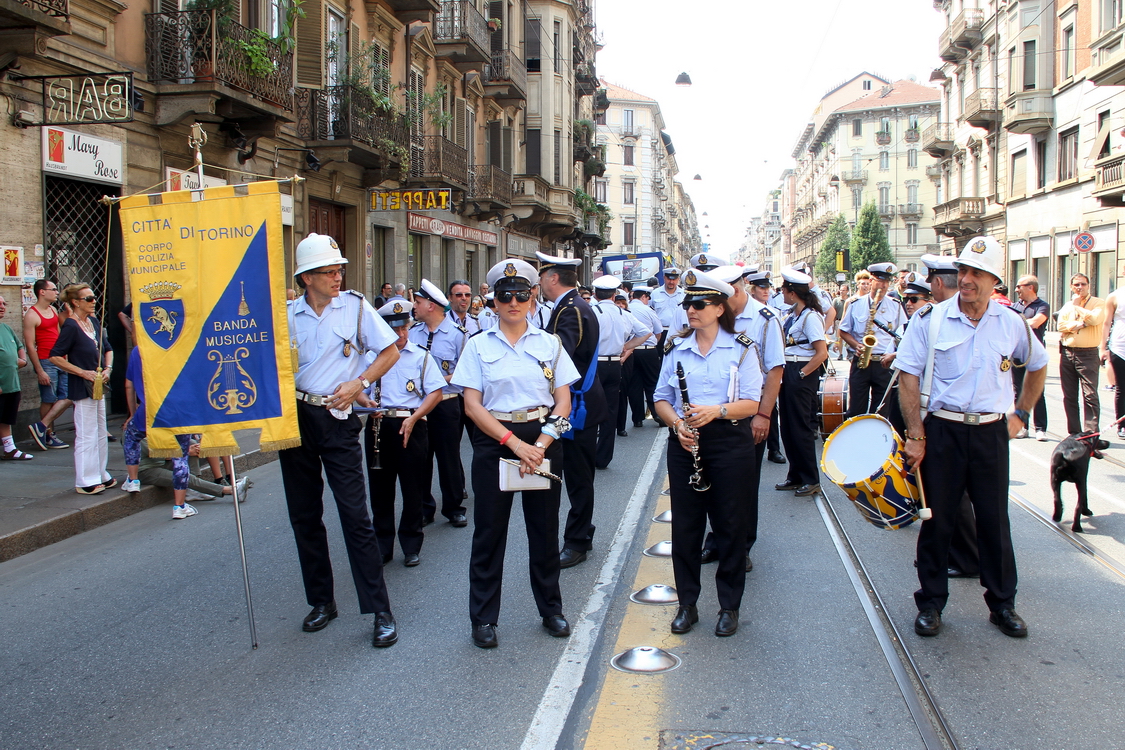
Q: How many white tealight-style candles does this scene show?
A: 0